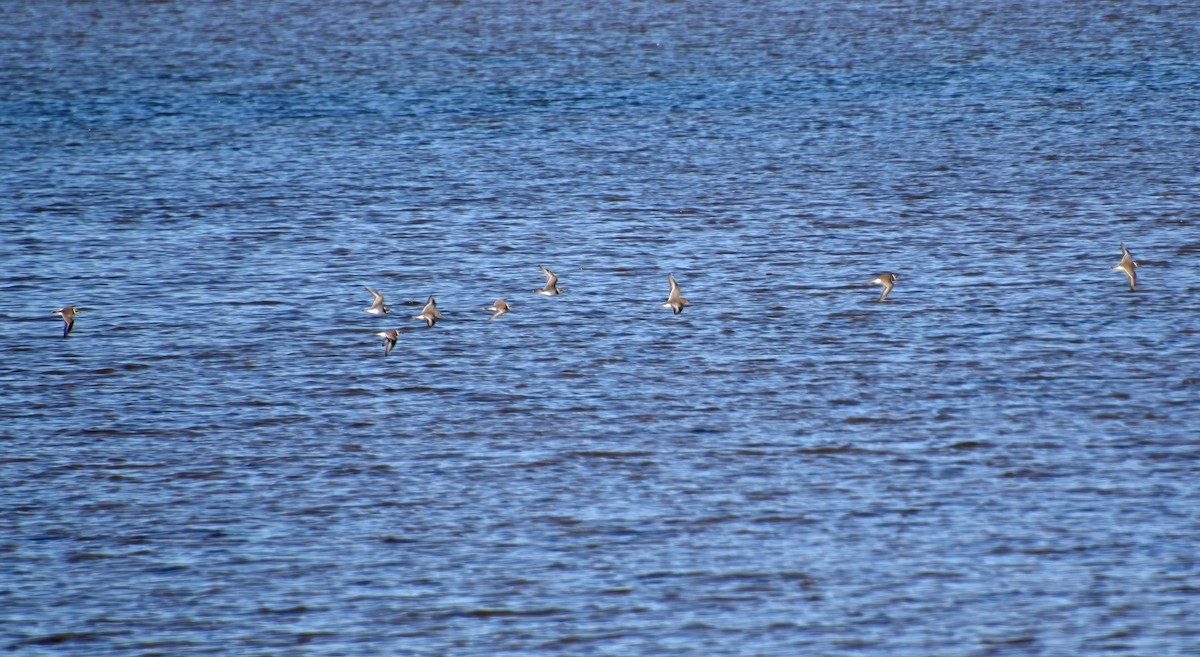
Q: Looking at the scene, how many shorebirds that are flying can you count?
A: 9